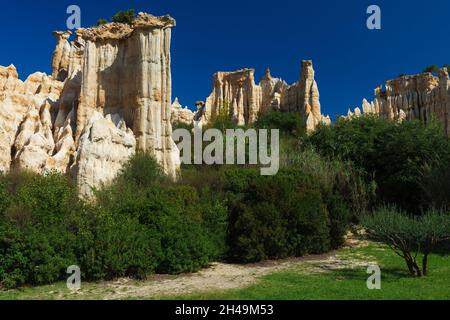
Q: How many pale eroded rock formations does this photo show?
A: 3